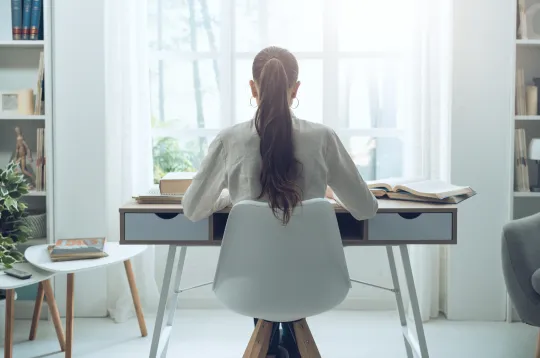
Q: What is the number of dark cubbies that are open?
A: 1